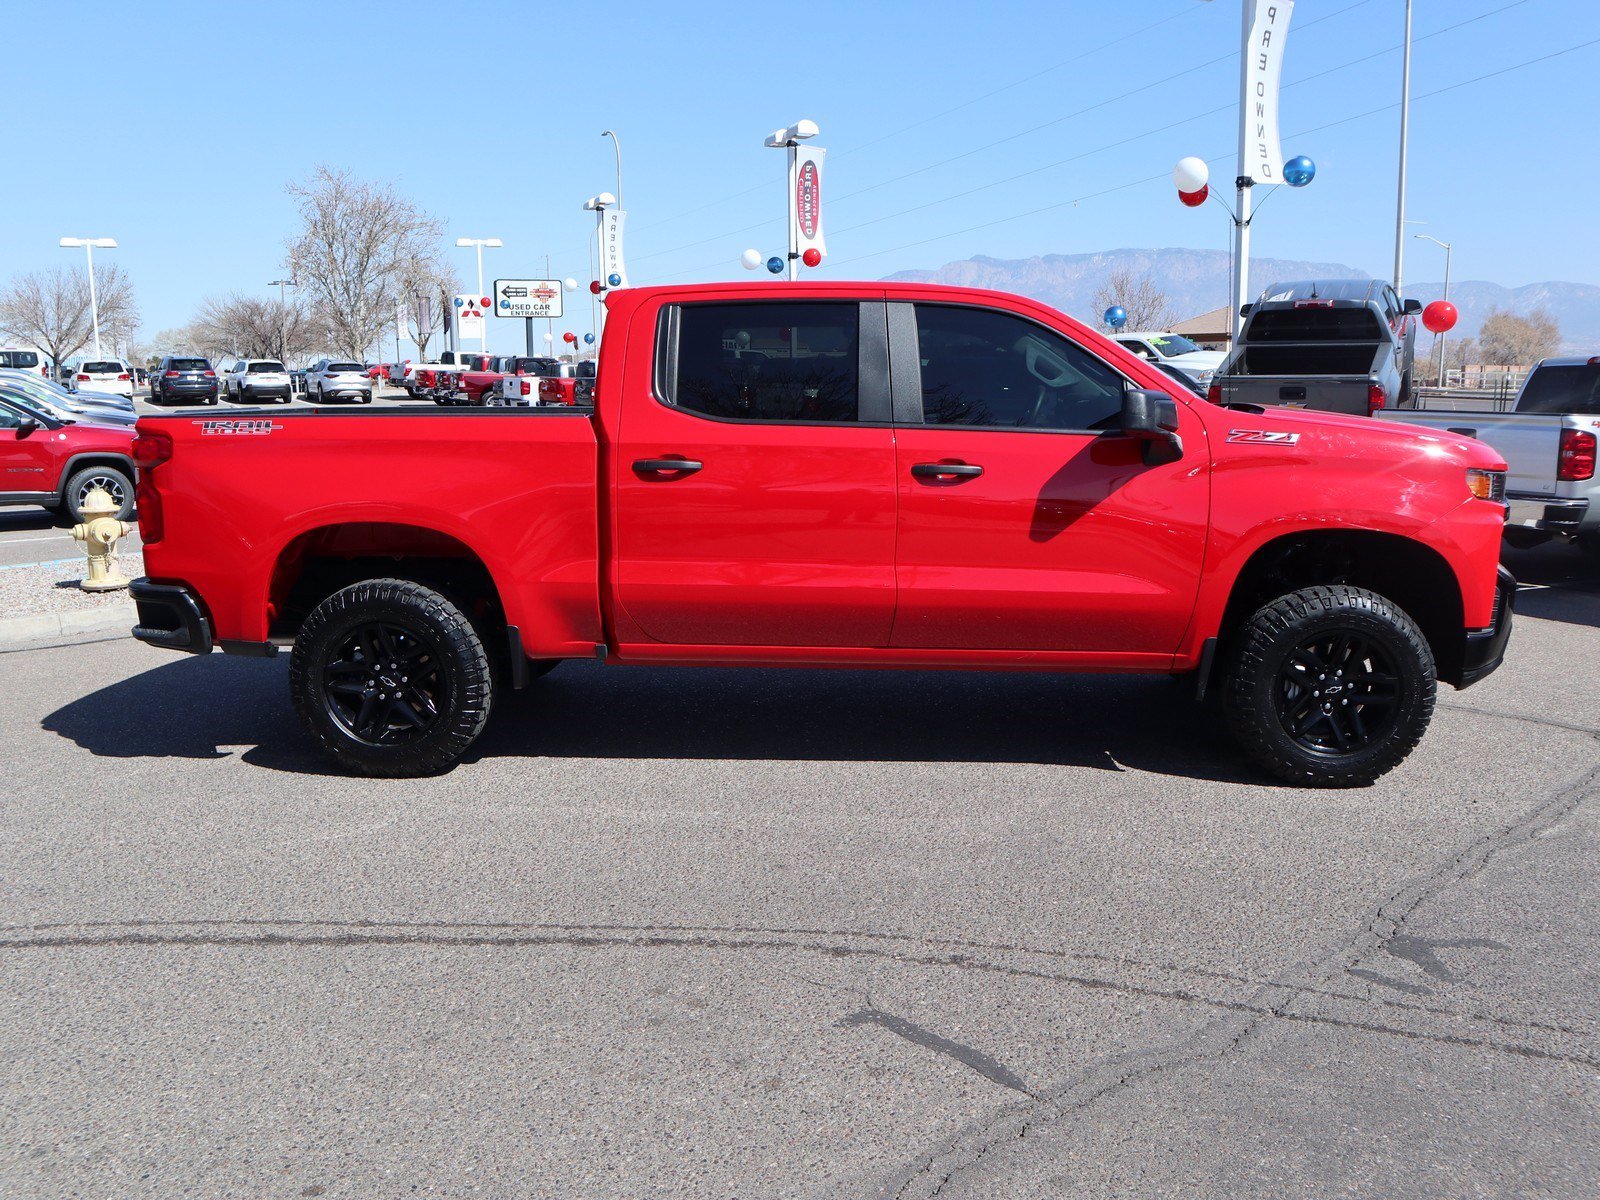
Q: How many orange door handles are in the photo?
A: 0